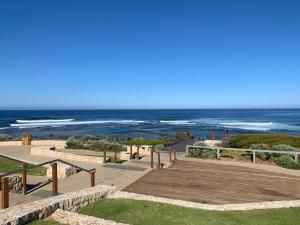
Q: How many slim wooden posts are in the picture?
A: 12